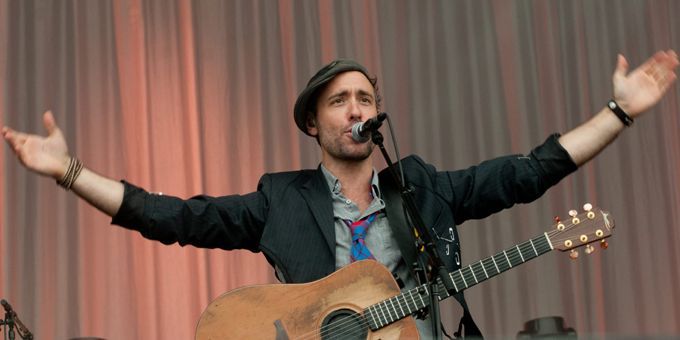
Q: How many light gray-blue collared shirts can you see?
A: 1